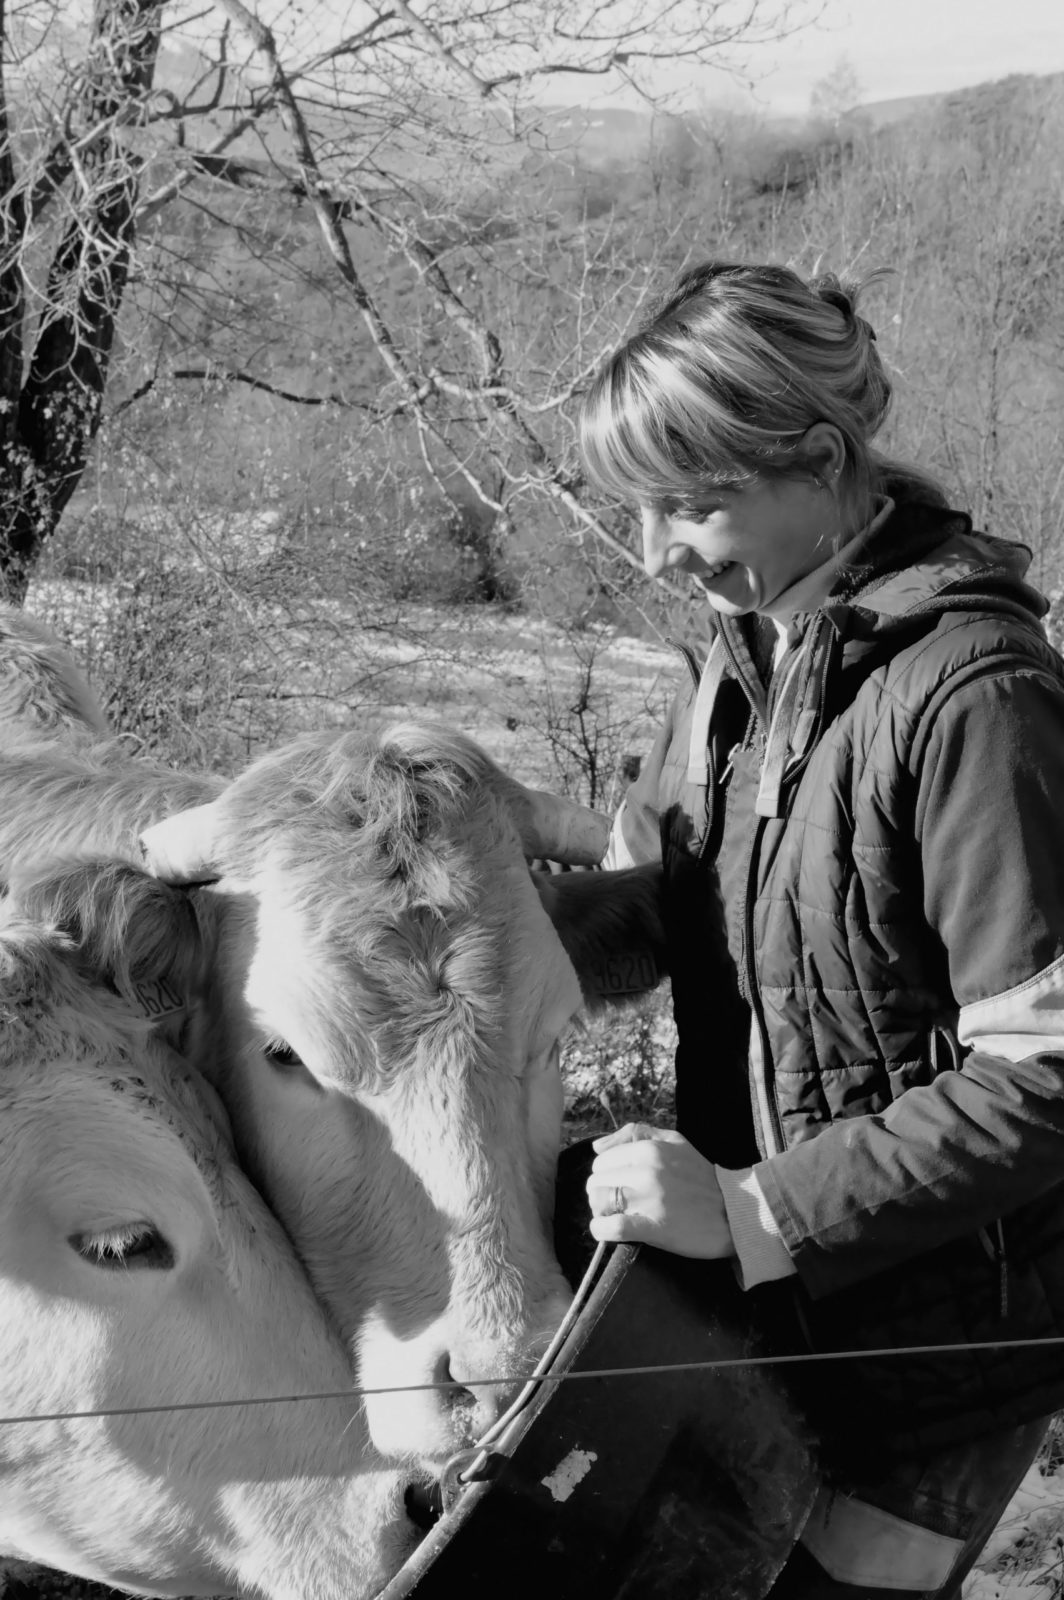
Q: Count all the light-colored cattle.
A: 2